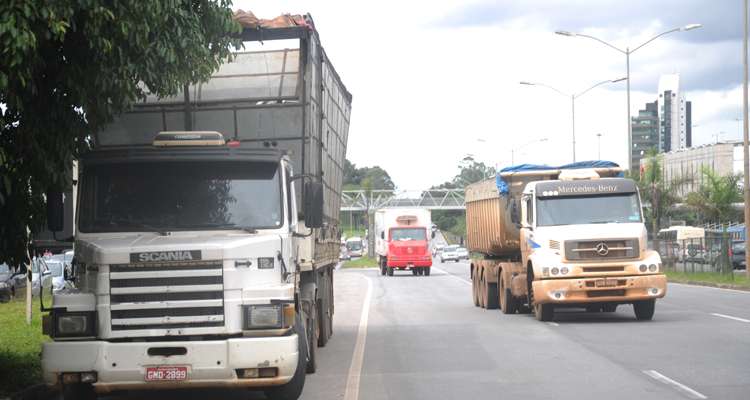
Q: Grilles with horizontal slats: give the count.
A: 1